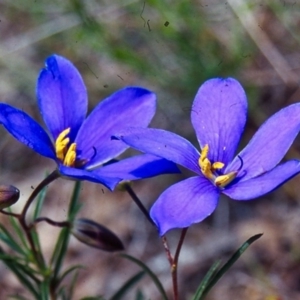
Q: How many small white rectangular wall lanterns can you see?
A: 0